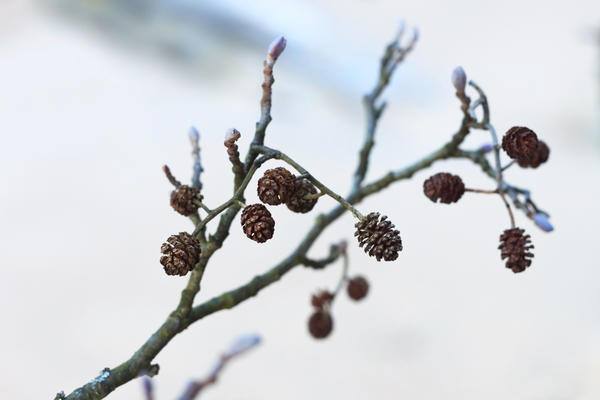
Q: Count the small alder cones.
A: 13